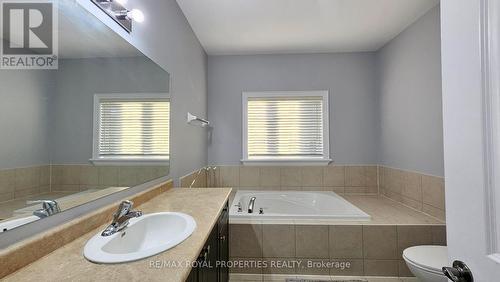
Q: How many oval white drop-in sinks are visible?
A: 1